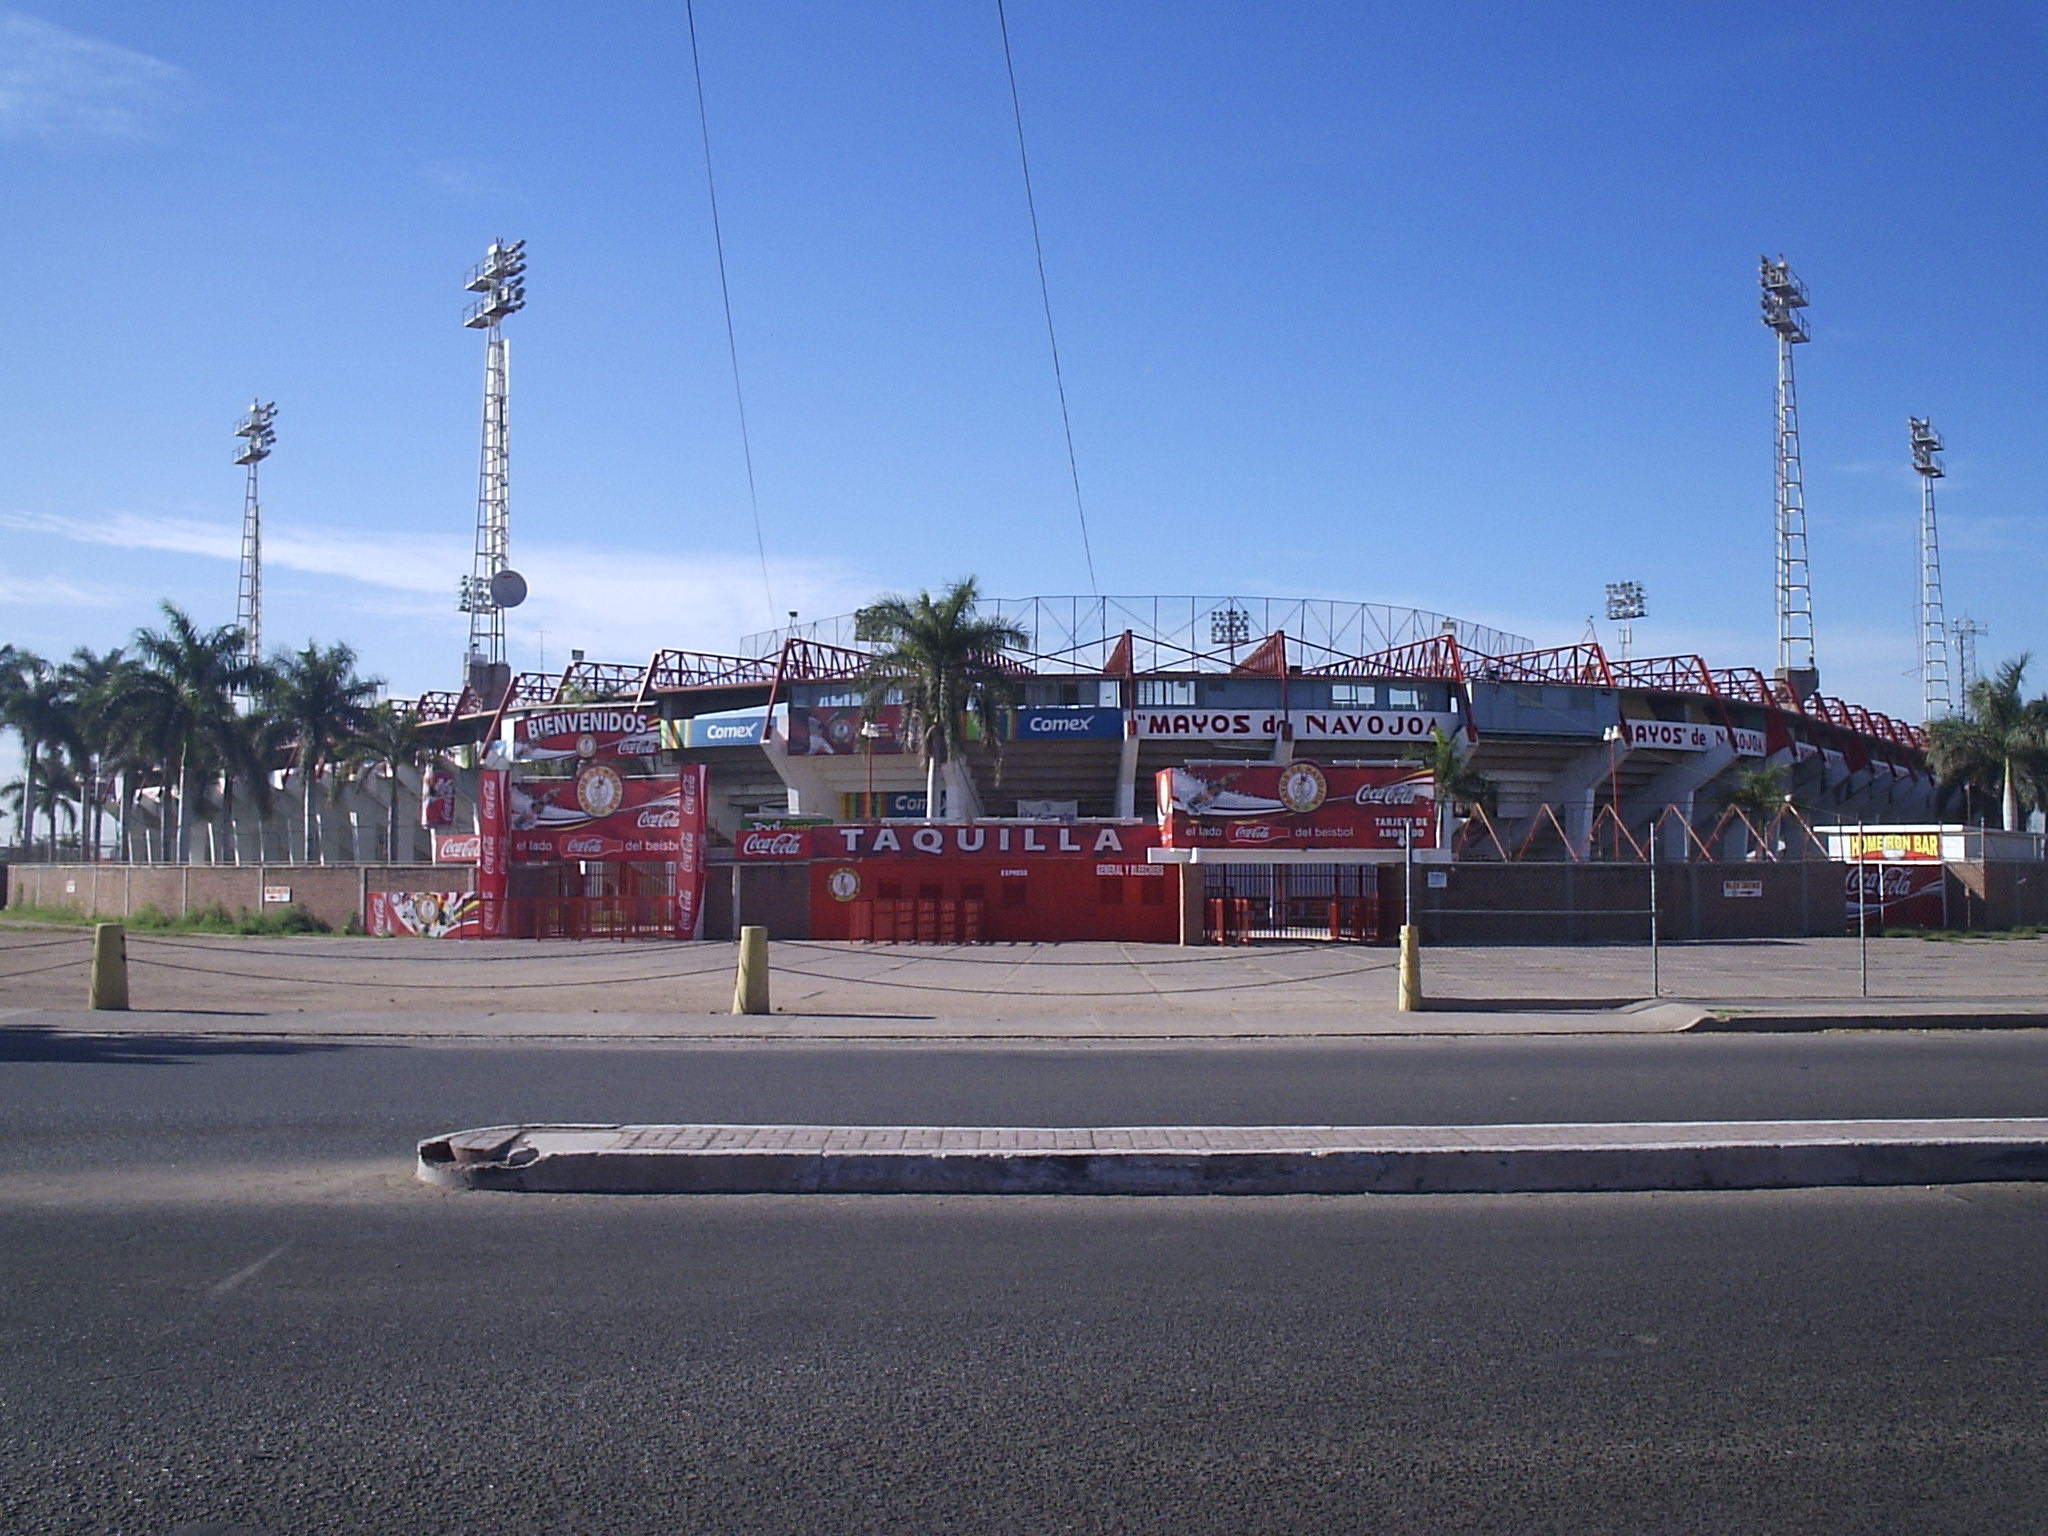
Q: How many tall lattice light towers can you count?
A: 4